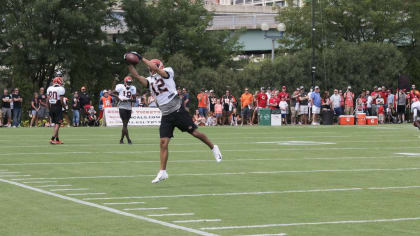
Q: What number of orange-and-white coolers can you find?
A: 3